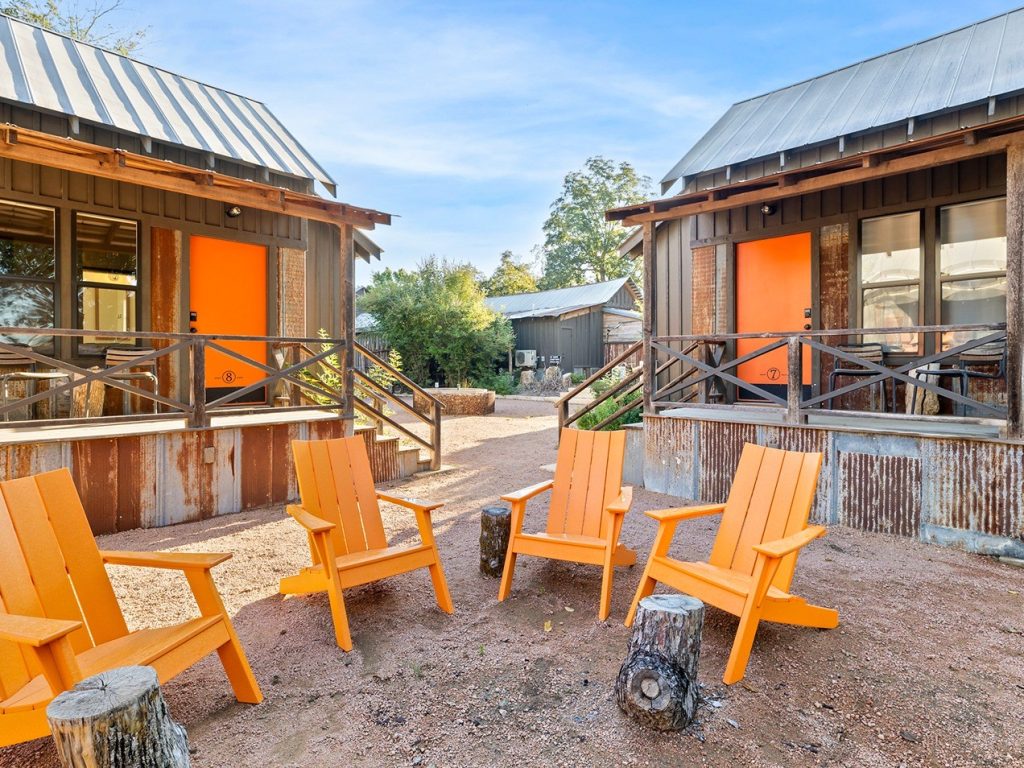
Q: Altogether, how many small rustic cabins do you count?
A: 2